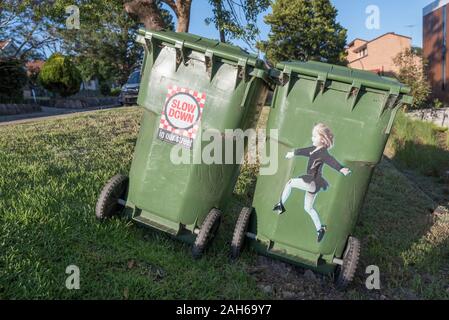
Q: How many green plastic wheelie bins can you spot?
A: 2